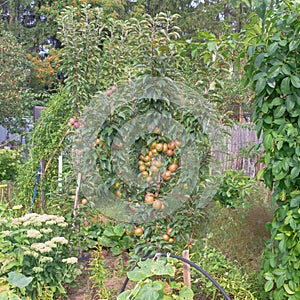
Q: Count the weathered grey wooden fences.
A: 1